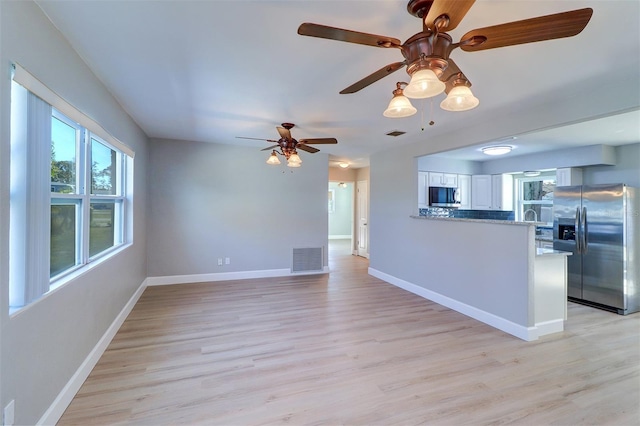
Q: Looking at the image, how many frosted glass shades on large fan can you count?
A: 3